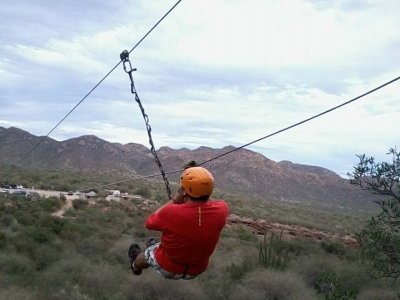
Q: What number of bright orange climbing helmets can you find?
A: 1